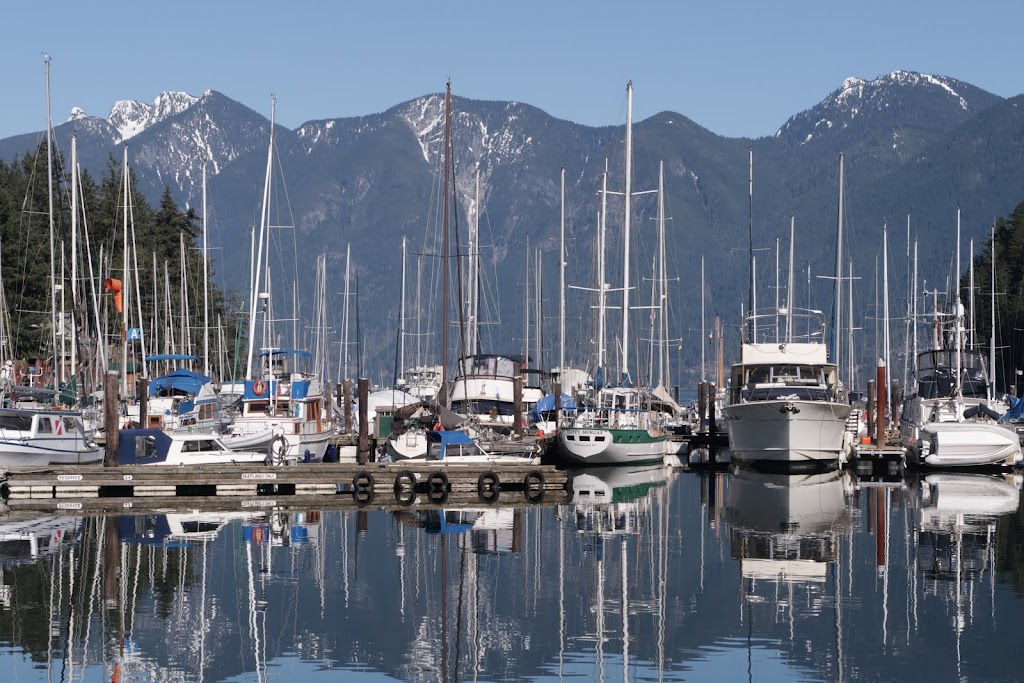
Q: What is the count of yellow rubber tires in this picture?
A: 0